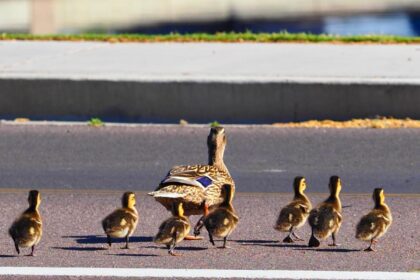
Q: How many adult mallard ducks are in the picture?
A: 1